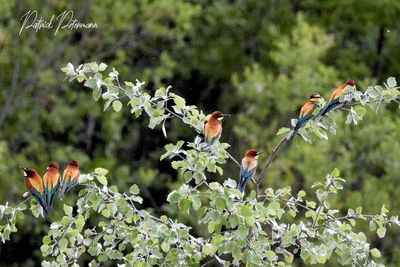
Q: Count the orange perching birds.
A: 7